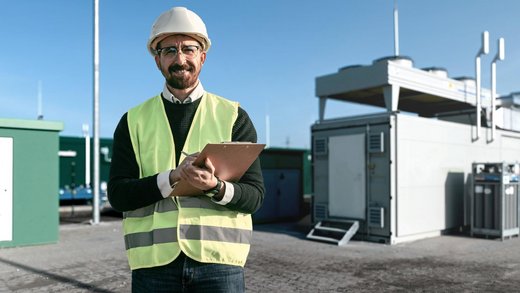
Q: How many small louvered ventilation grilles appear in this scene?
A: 4